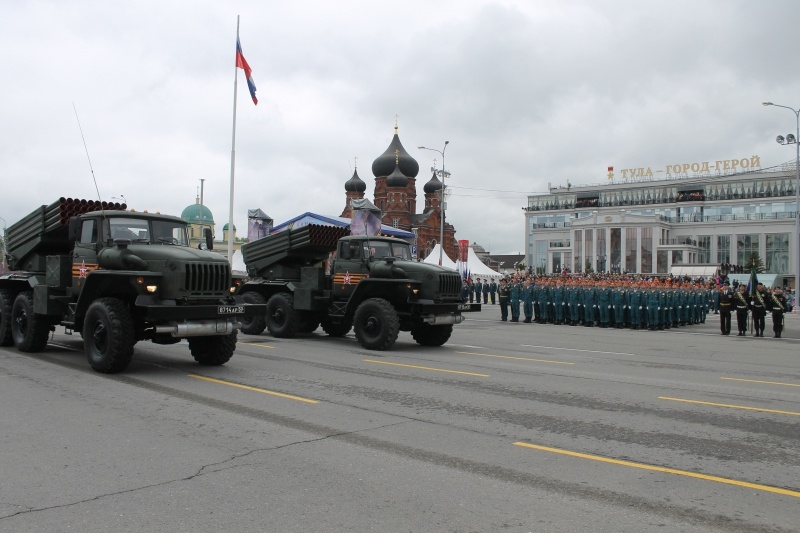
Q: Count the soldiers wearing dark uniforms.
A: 4